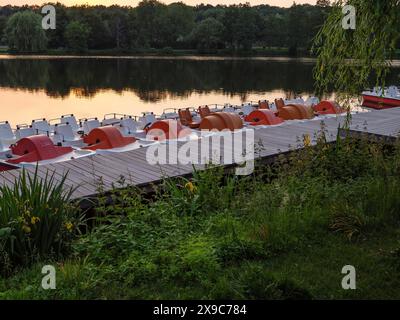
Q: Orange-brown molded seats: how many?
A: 4